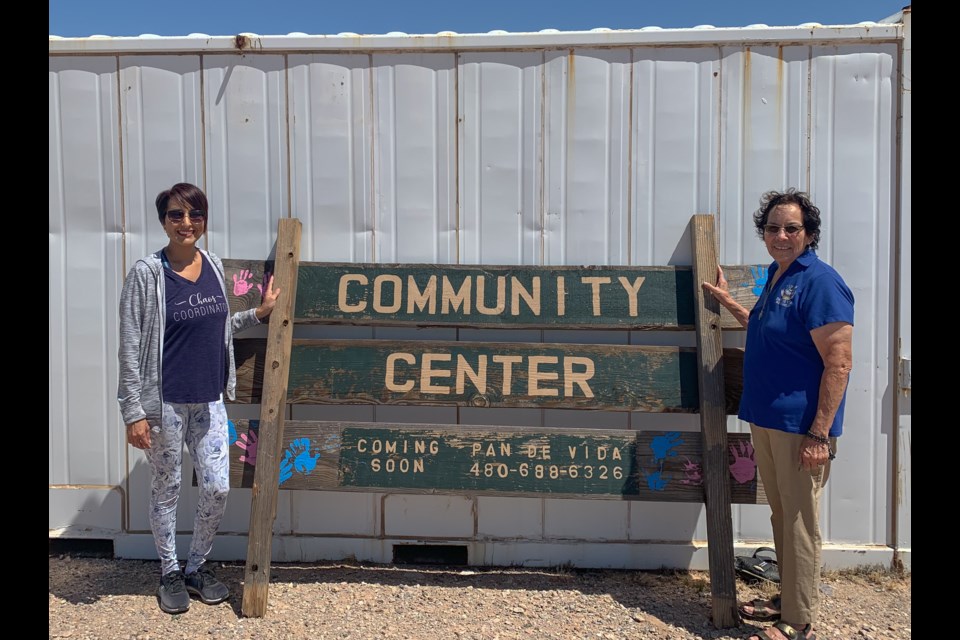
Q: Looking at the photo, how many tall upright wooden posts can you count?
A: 2